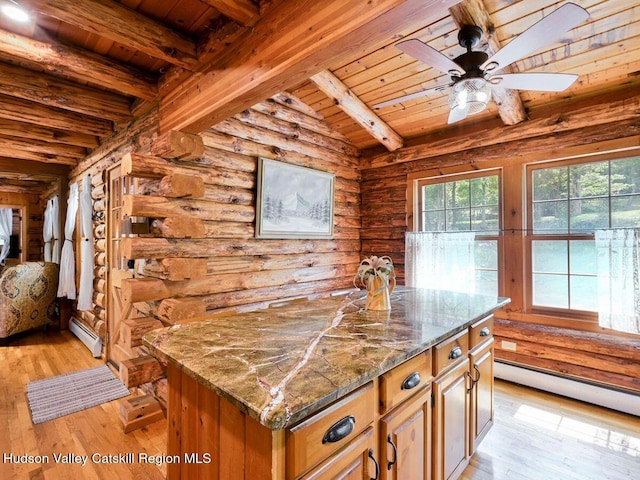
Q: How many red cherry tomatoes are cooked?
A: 0